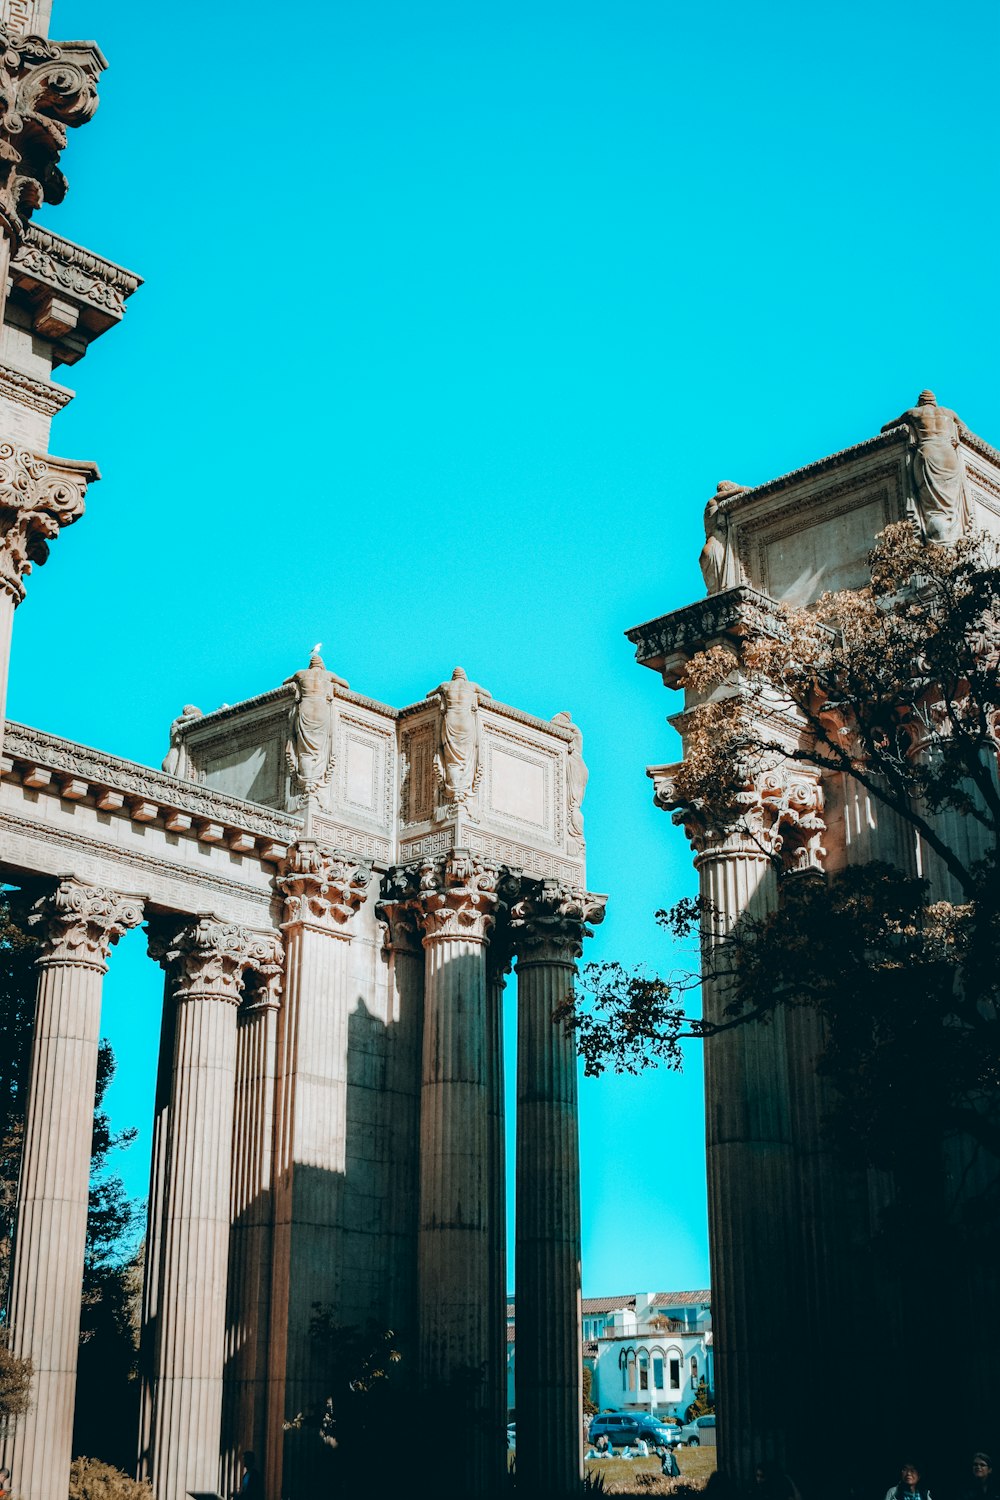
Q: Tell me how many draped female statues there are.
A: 6